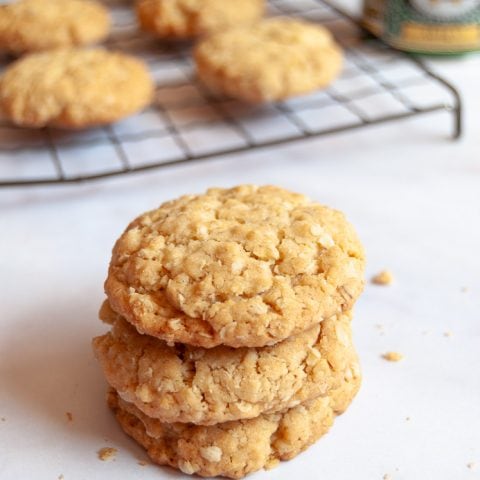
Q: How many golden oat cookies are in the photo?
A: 7